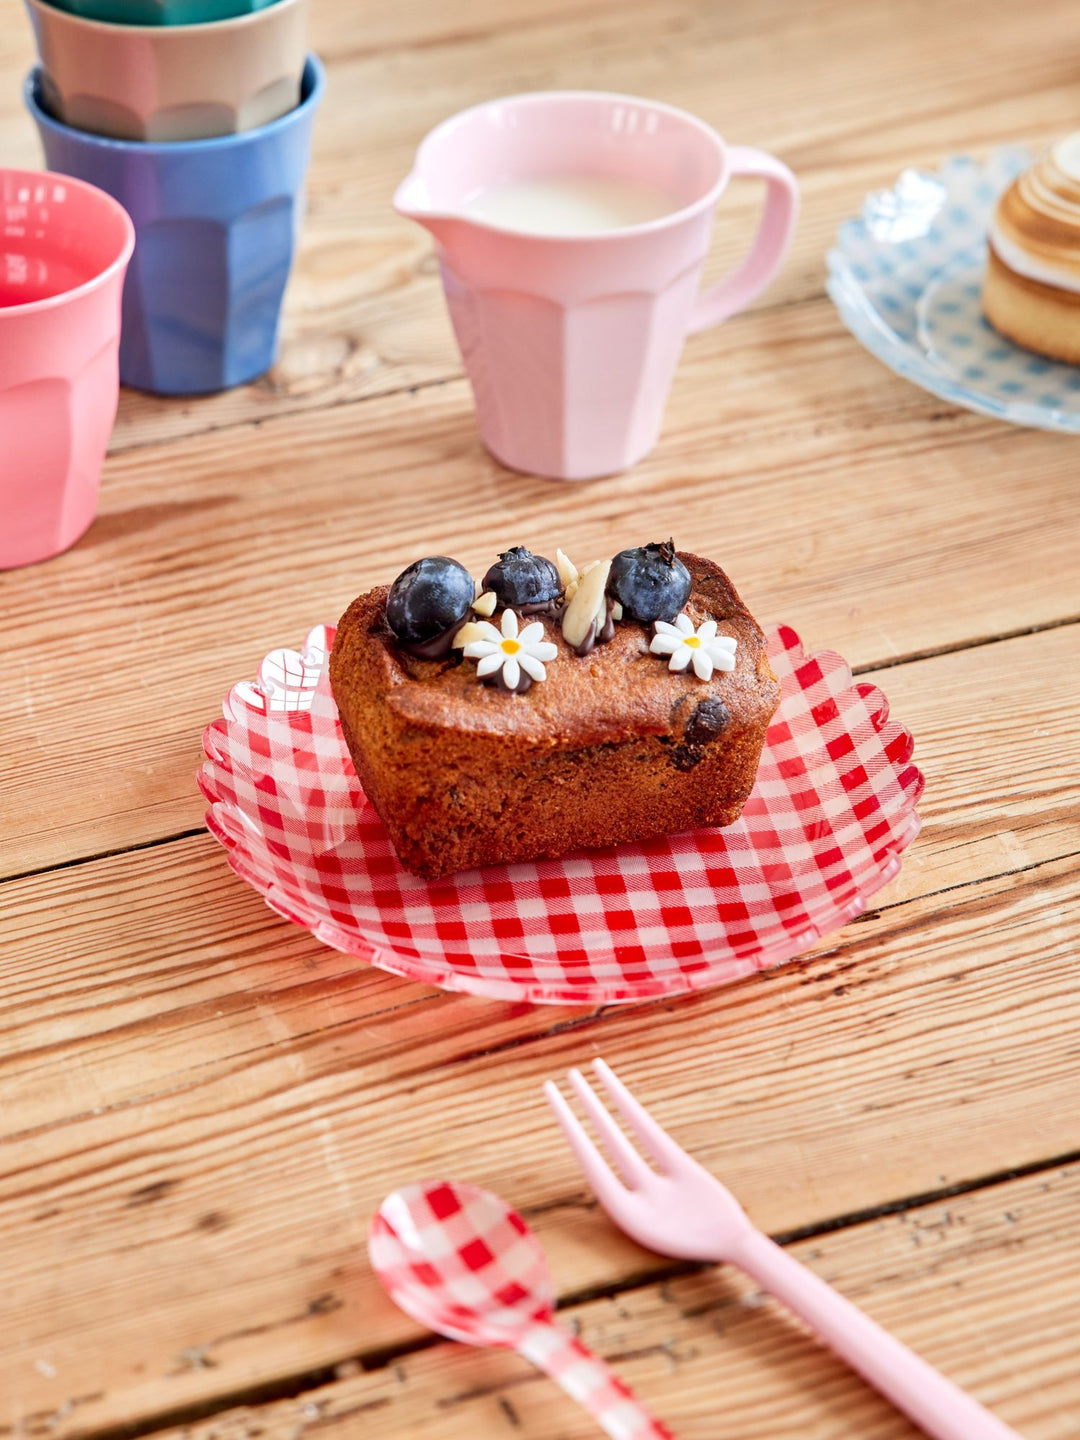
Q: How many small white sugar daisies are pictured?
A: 2